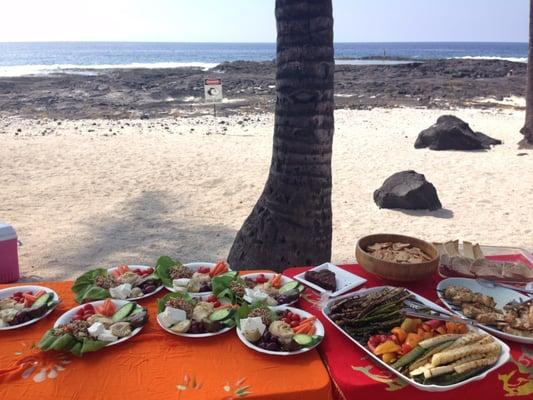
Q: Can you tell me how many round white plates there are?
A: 7